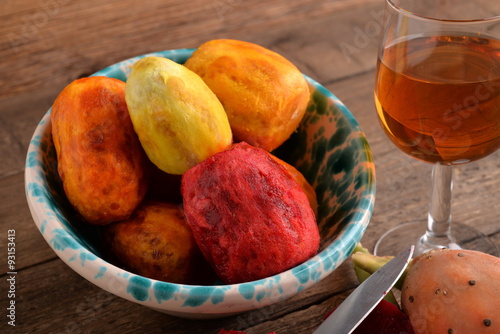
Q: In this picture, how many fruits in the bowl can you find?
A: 6